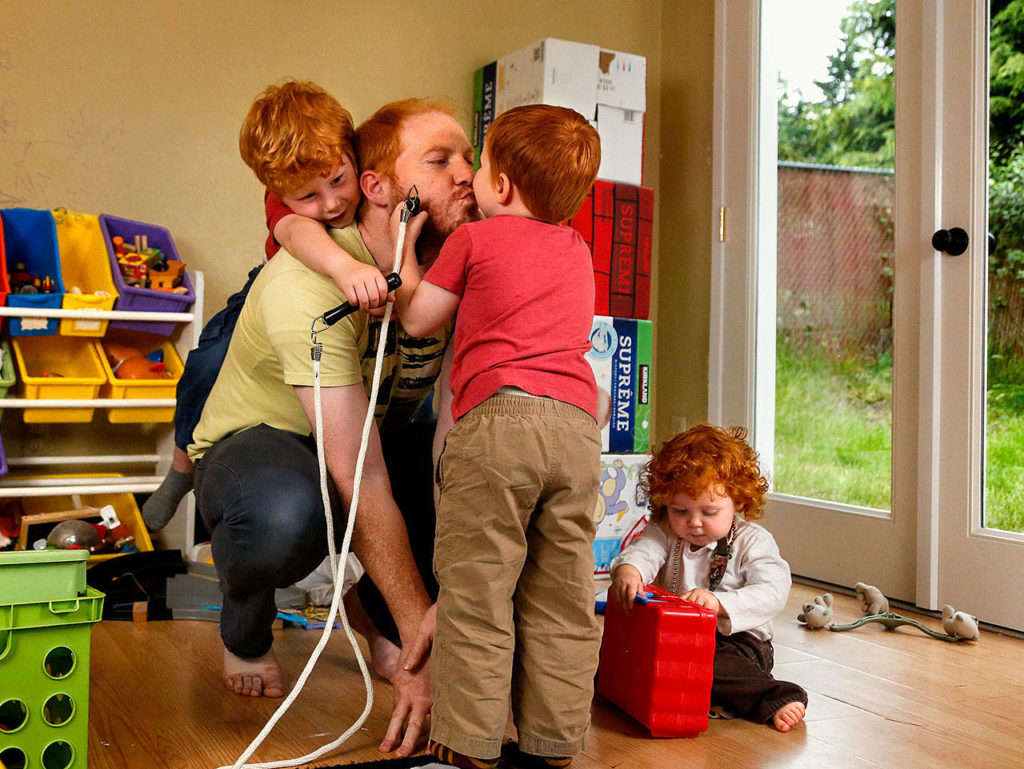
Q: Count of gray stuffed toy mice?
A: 3